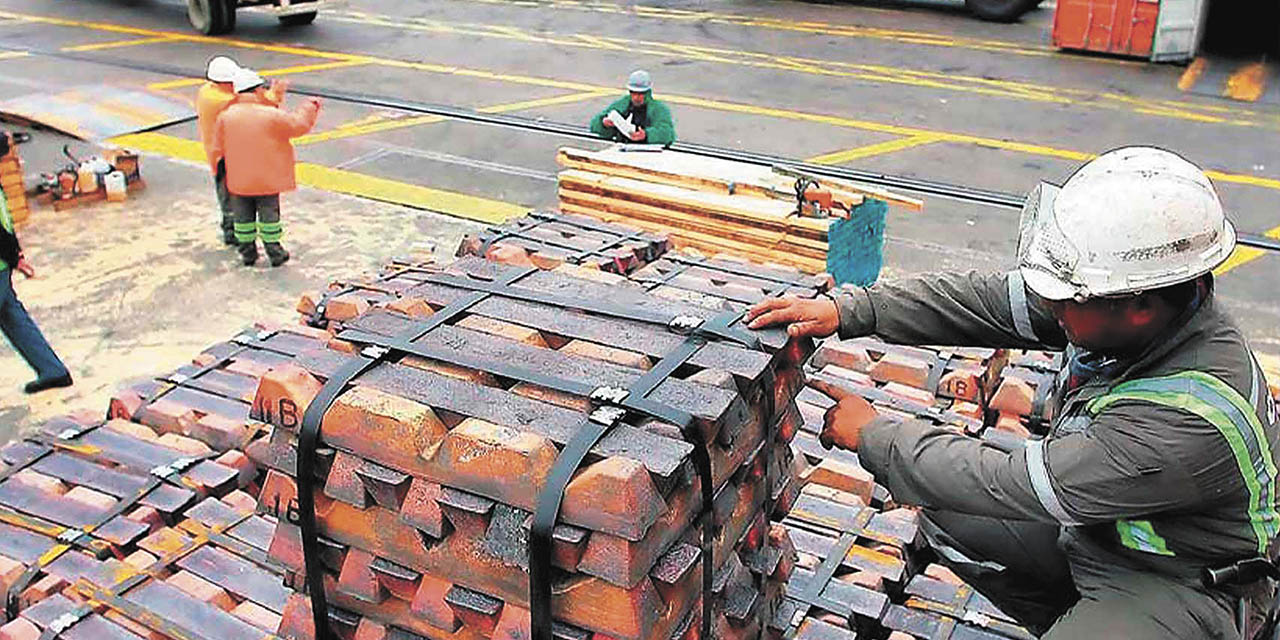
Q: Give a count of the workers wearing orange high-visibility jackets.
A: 2